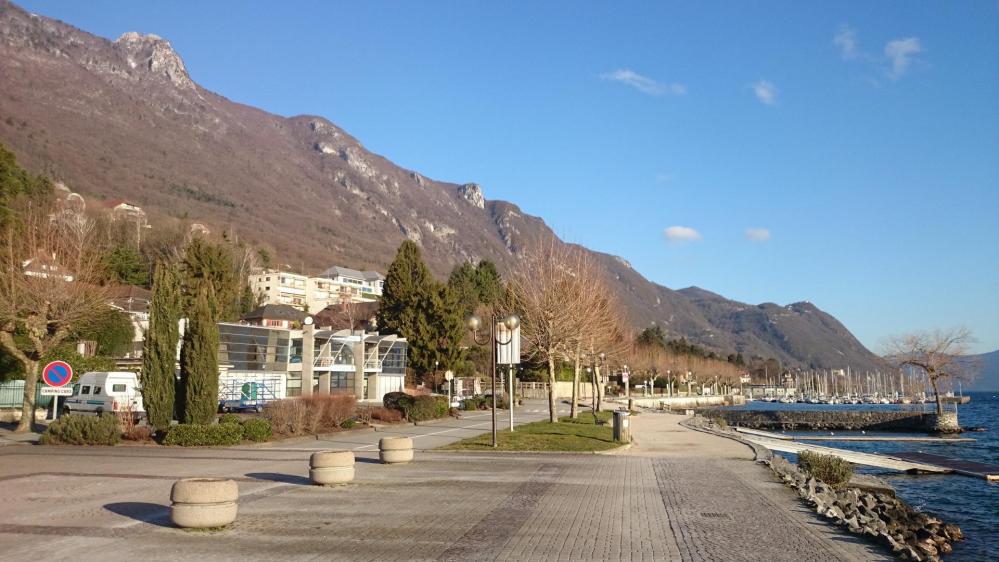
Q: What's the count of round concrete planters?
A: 3